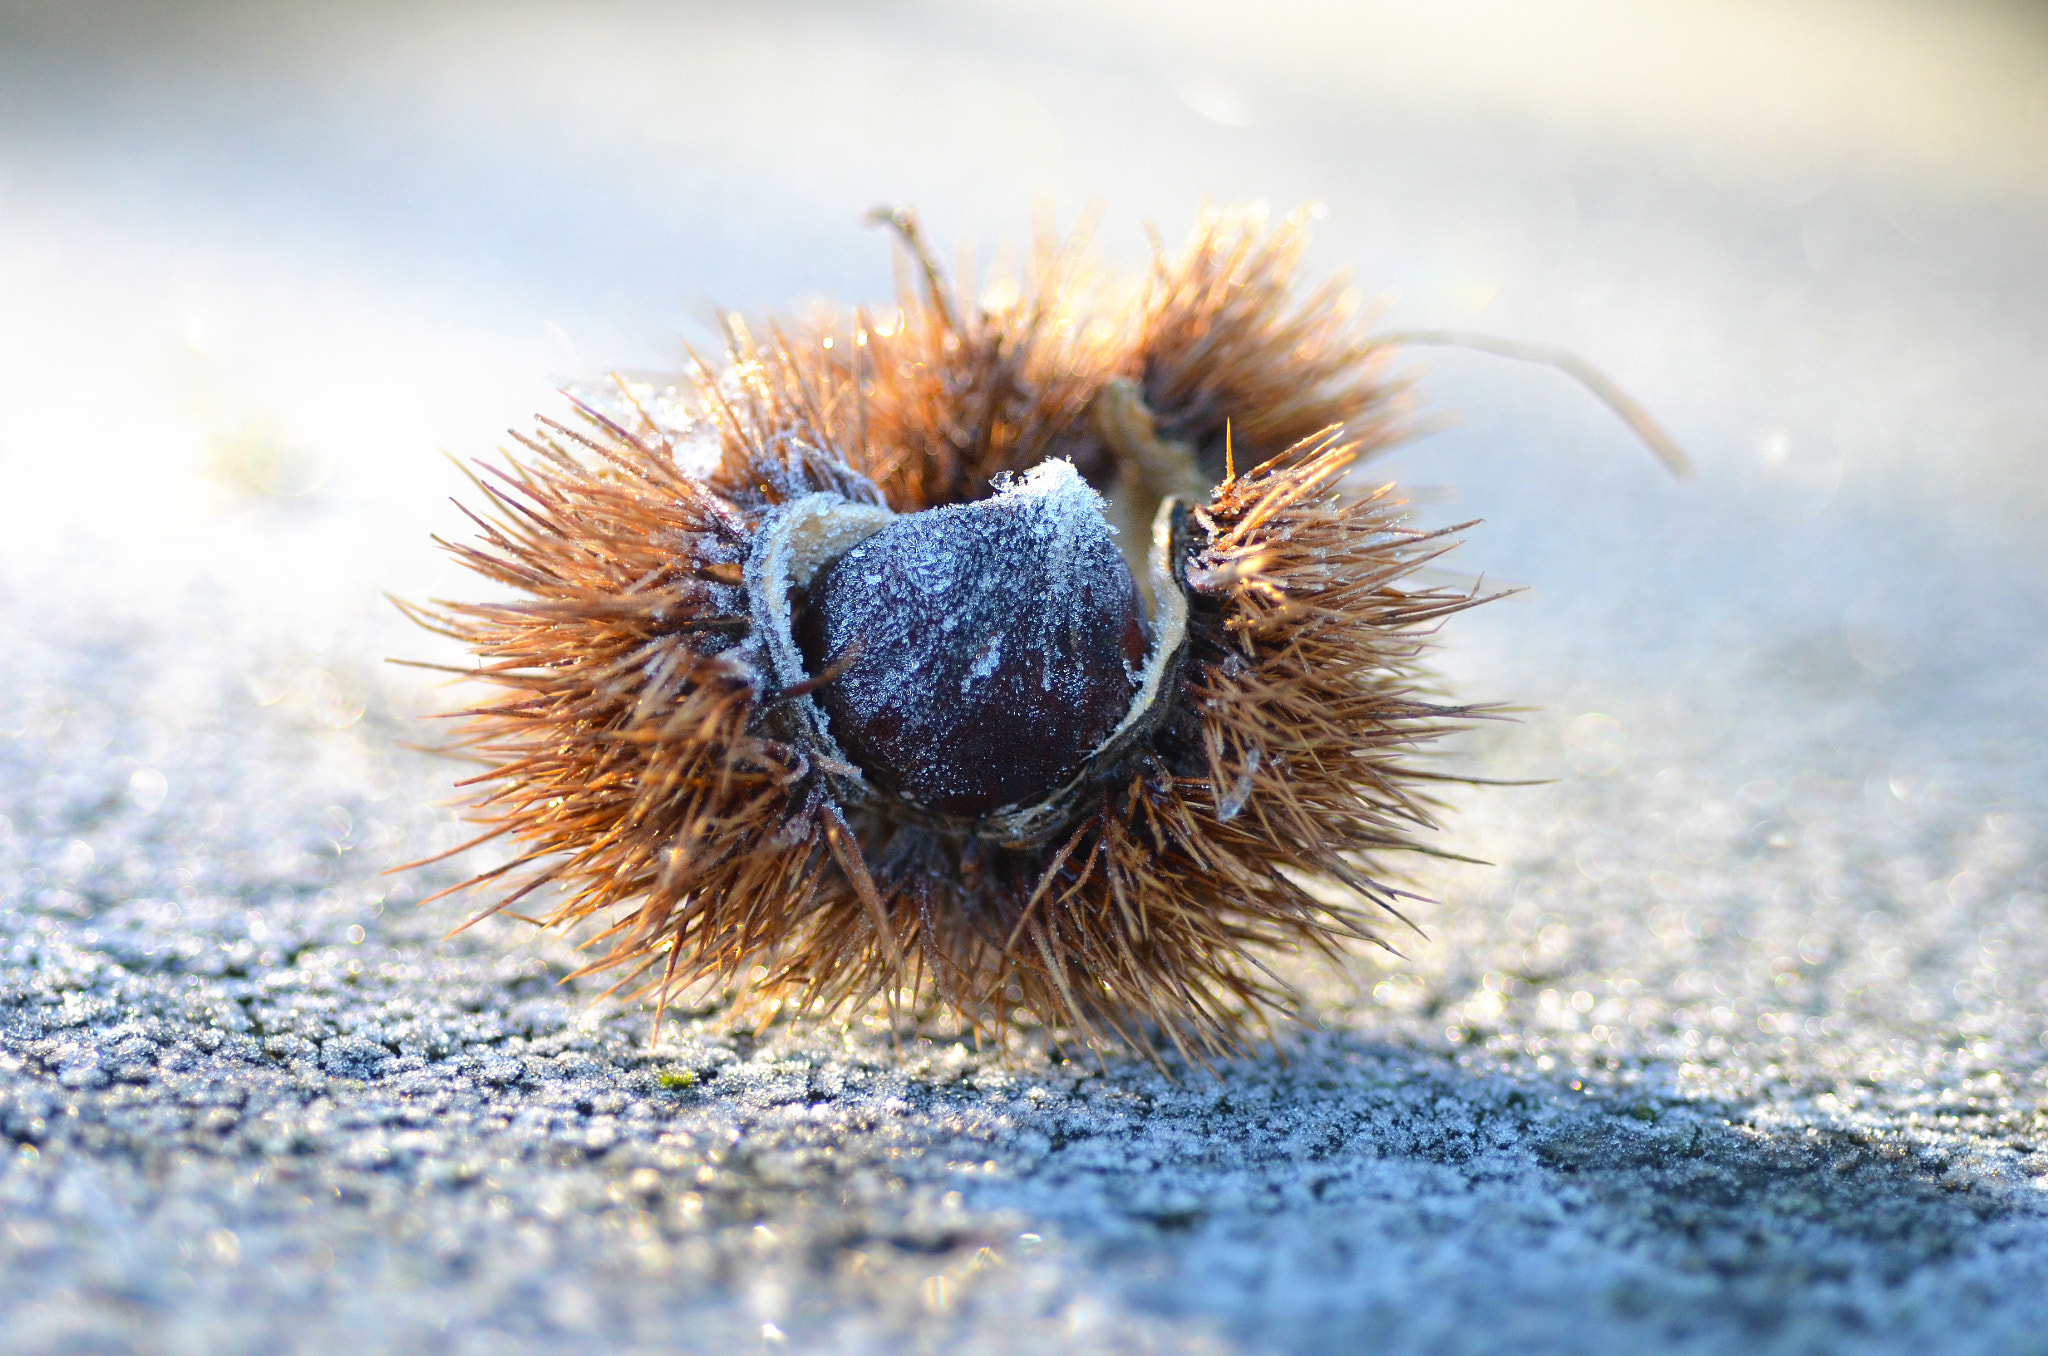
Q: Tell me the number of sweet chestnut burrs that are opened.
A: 1